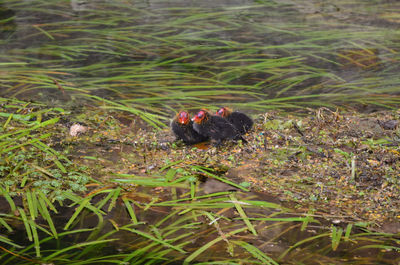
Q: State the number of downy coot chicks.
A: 3